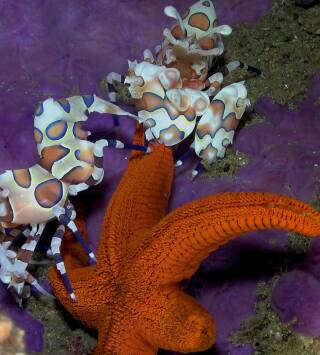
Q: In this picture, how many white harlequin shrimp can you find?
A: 2